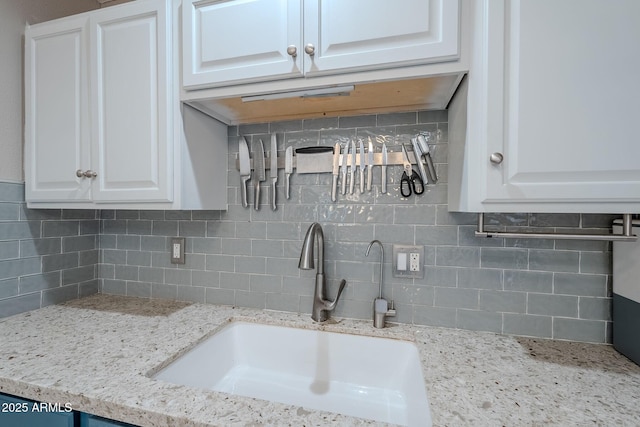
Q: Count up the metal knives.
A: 10